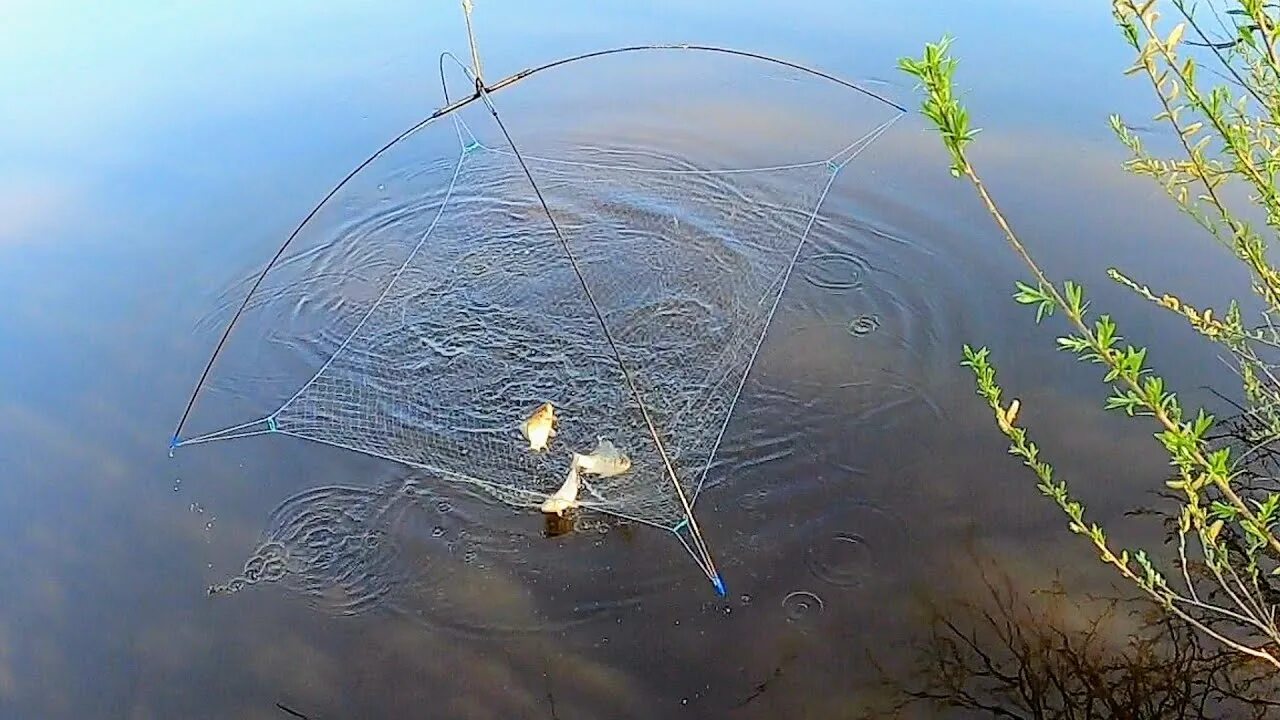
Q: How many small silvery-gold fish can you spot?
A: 3